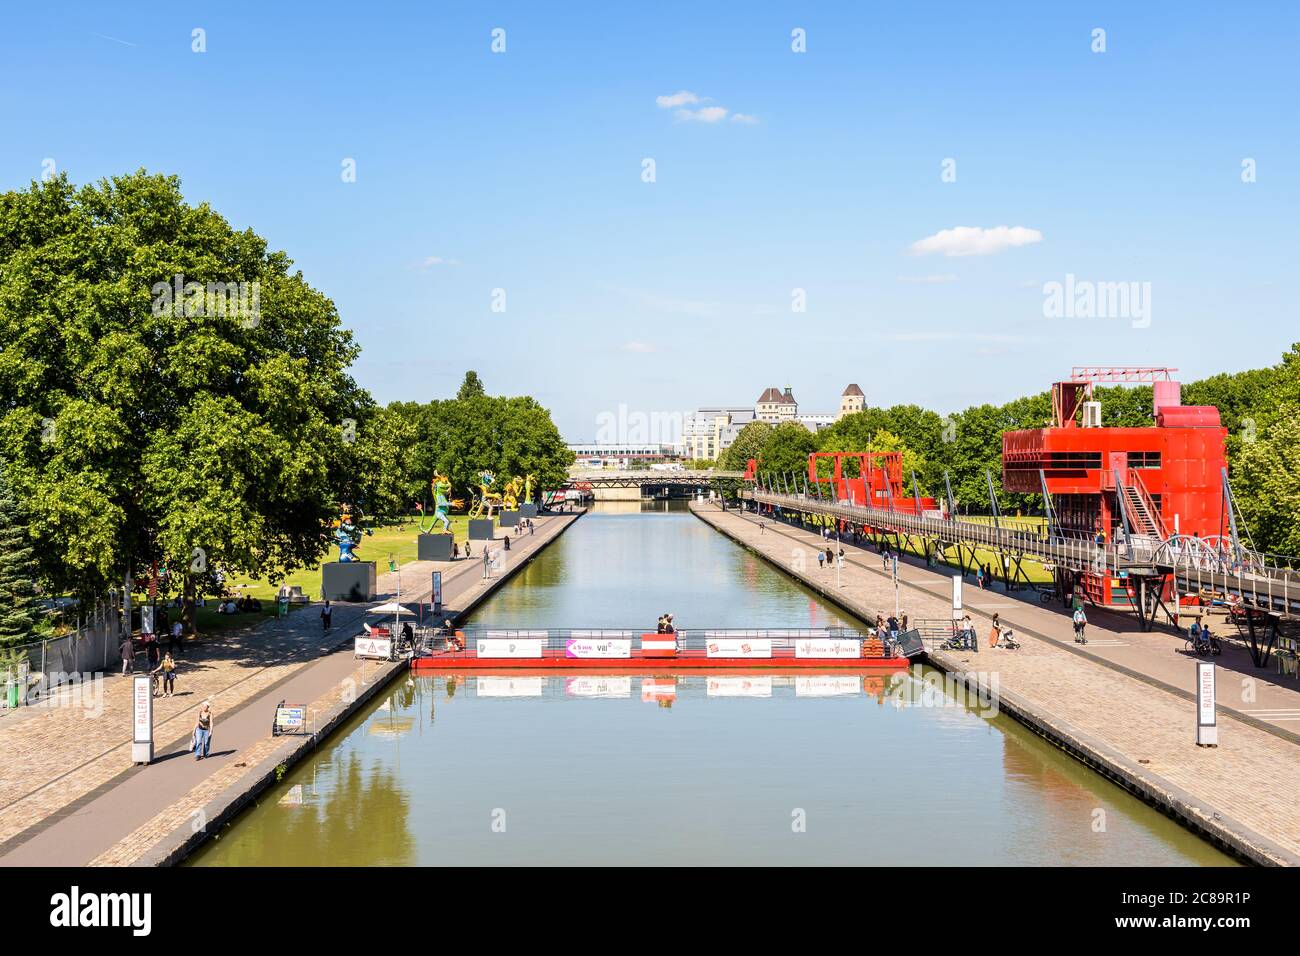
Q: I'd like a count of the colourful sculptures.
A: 5